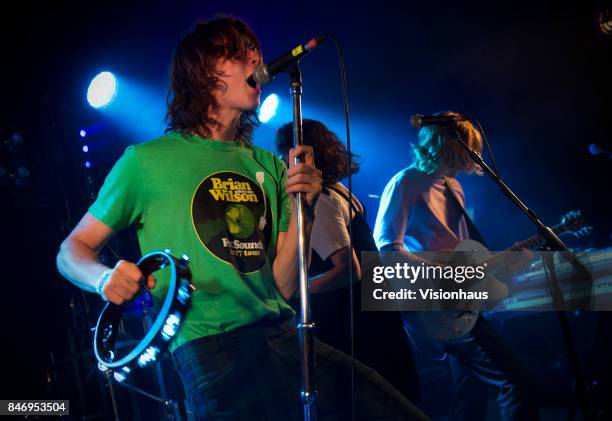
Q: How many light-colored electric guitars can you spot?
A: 1